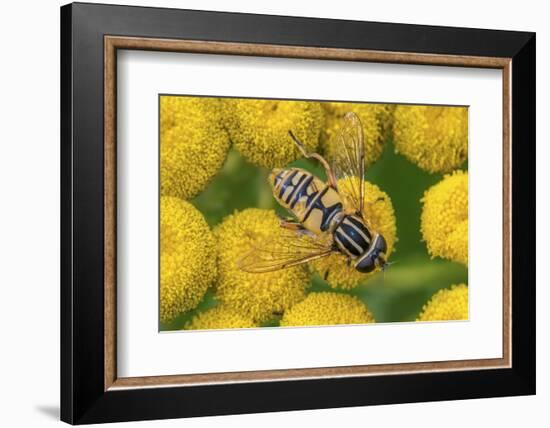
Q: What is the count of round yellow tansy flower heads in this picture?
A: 11